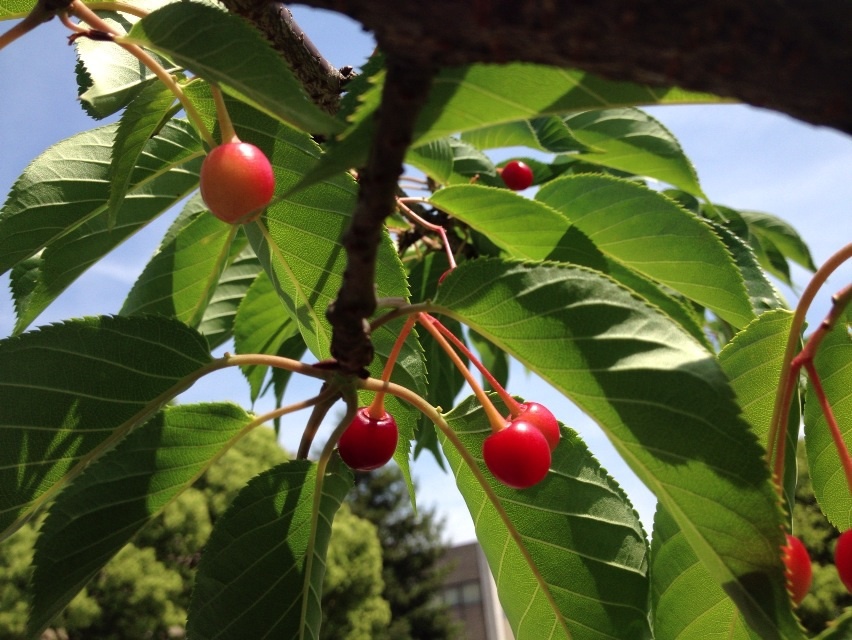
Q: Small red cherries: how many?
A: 7